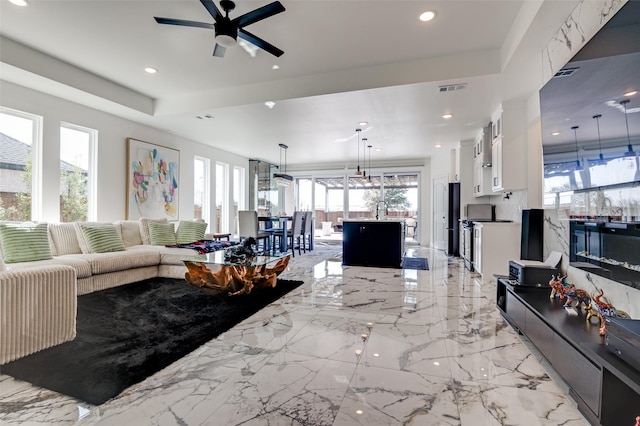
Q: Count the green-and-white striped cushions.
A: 4